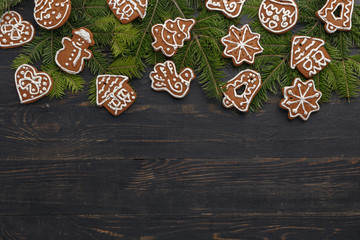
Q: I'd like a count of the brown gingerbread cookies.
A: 15